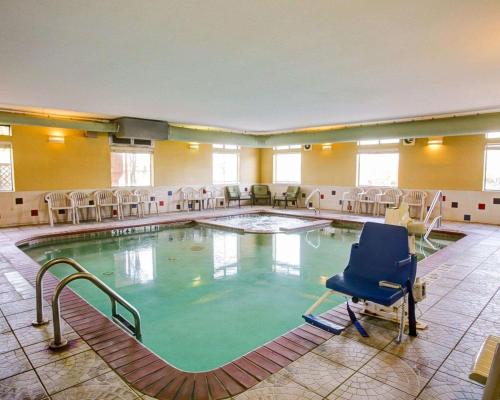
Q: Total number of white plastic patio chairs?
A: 11